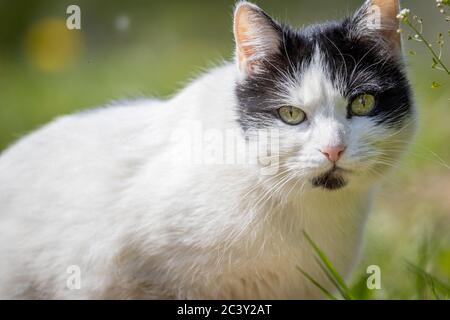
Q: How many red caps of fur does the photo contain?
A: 0